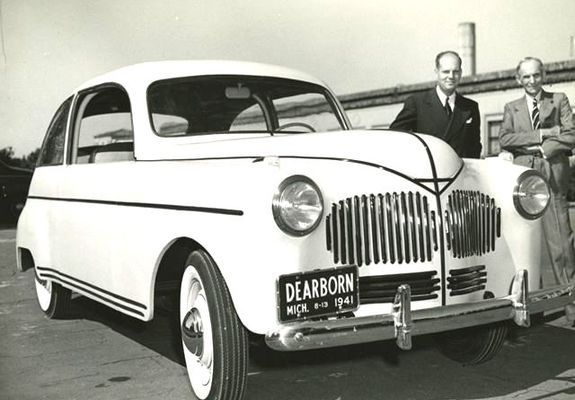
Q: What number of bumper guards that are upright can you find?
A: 2